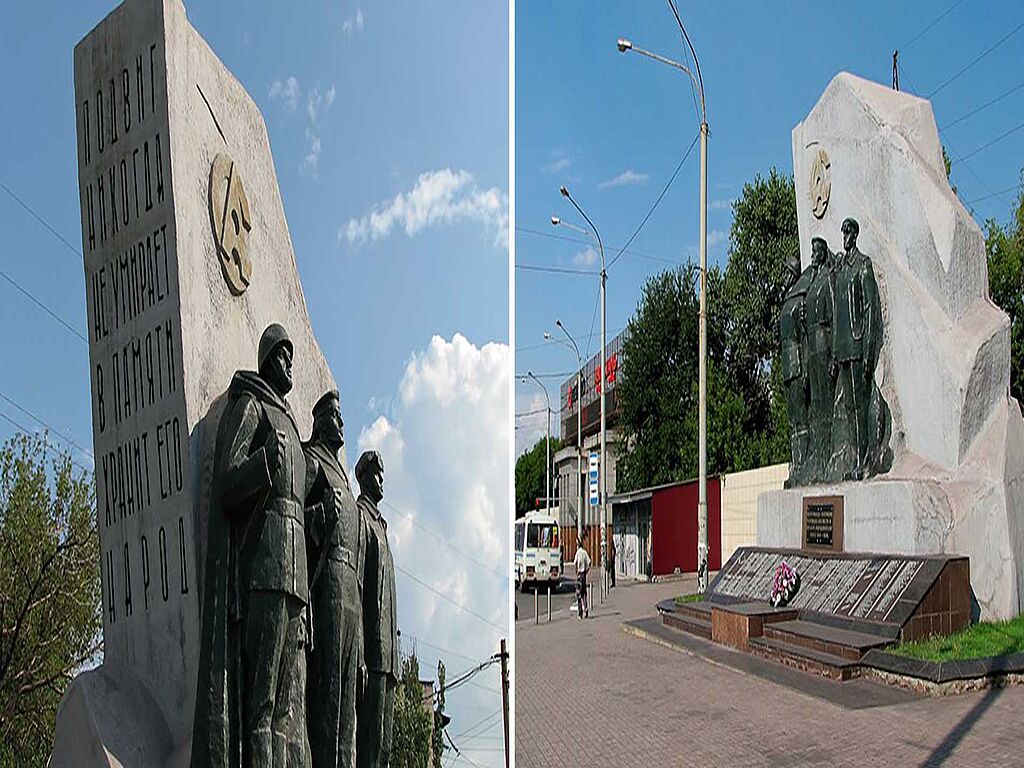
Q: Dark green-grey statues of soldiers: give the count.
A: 6